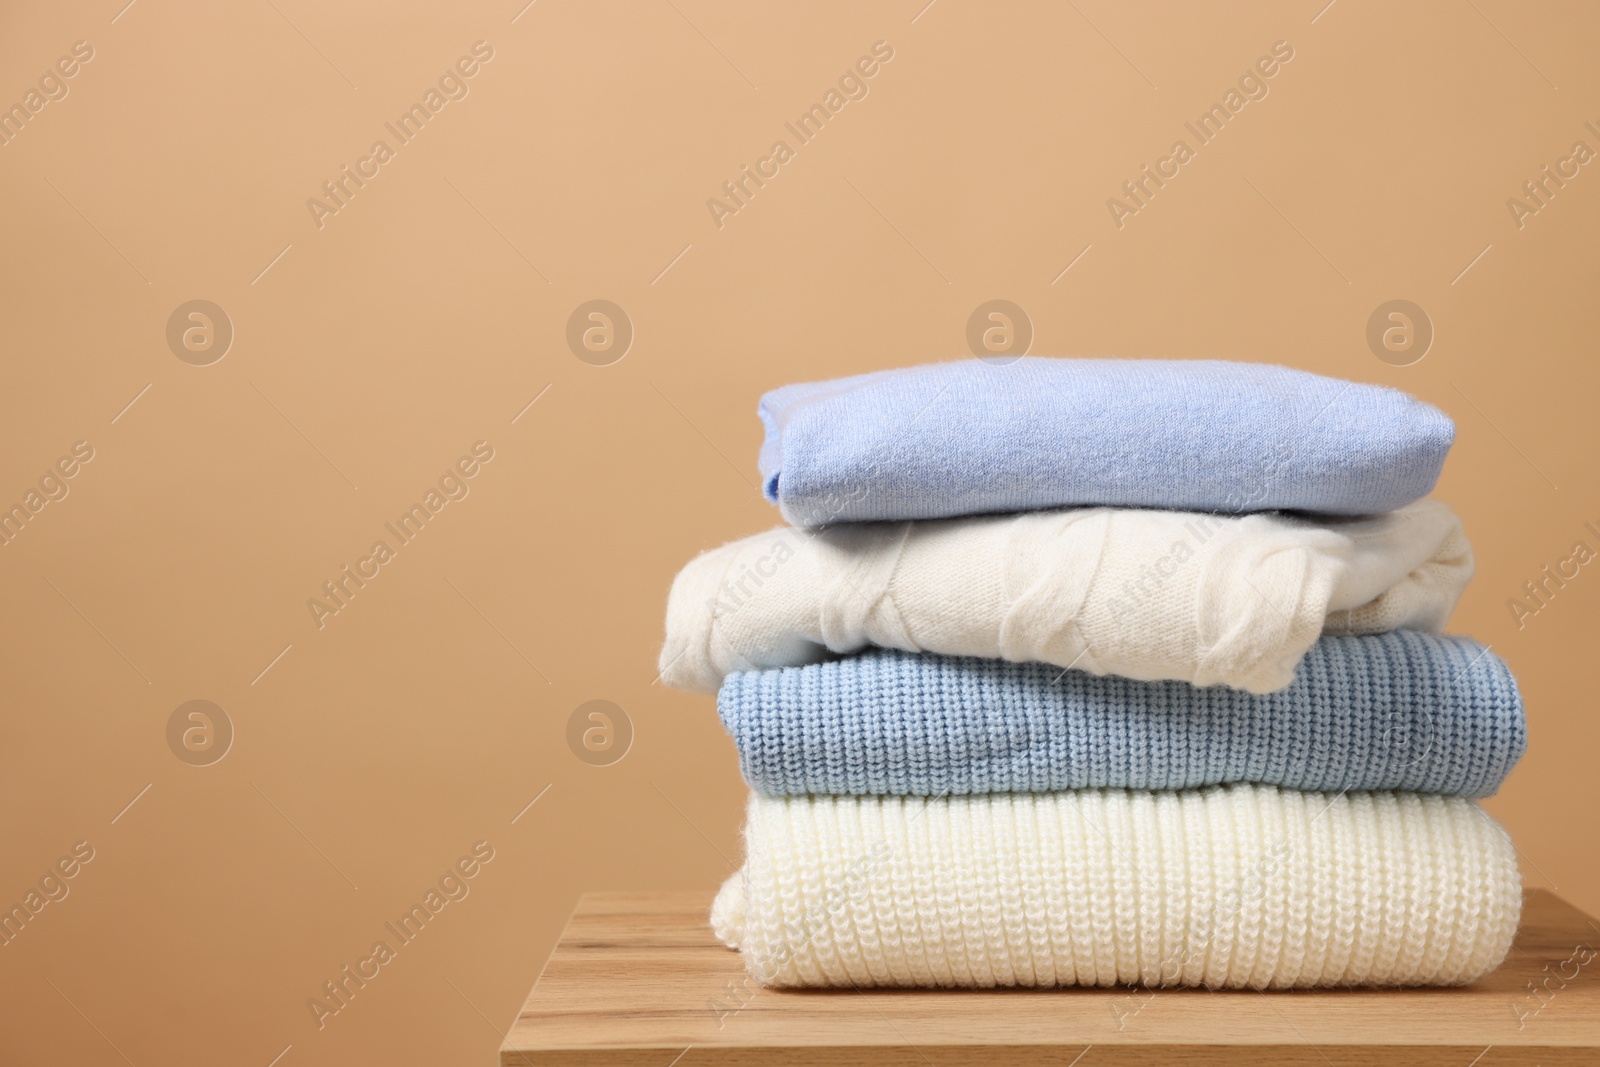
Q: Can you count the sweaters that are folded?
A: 4